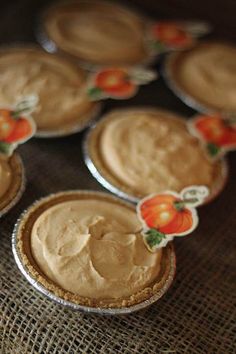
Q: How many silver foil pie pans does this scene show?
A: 6